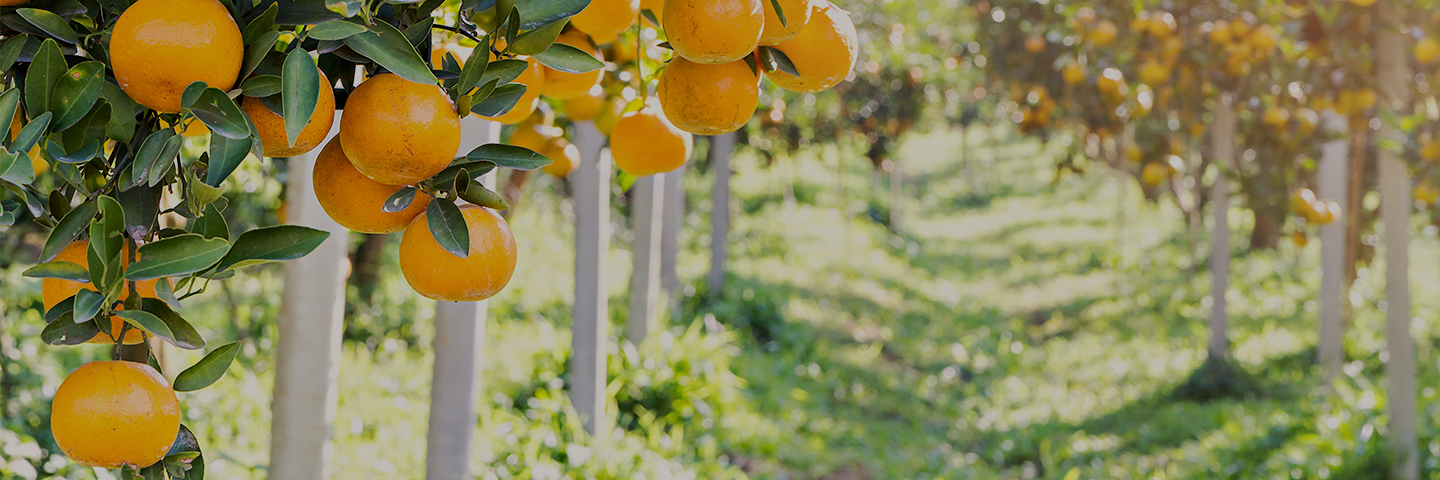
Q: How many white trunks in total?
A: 9